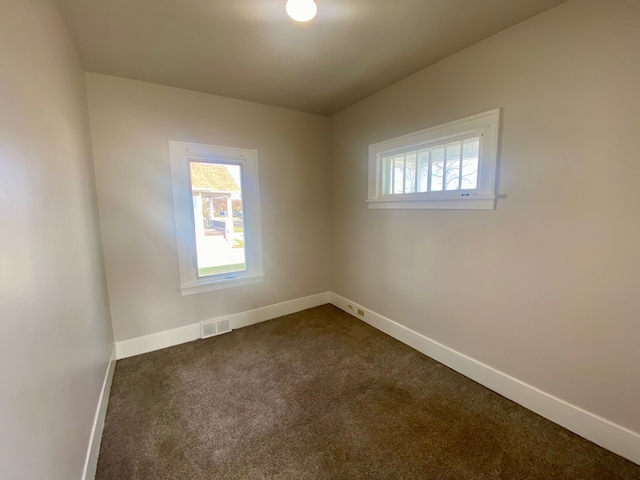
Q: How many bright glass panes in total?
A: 8